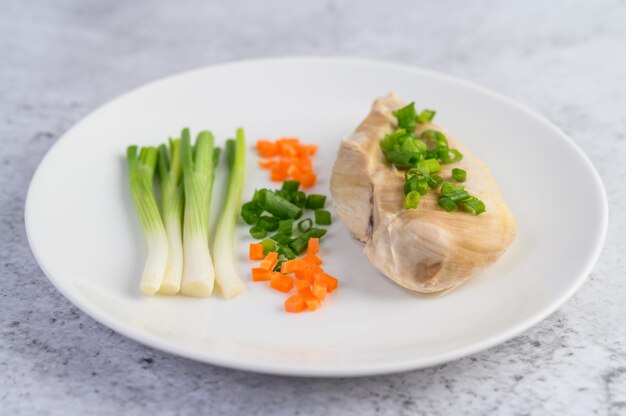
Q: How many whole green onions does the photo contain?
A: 4